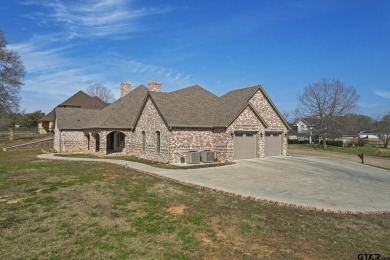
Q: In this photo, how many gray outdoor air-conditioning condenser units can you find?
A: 2